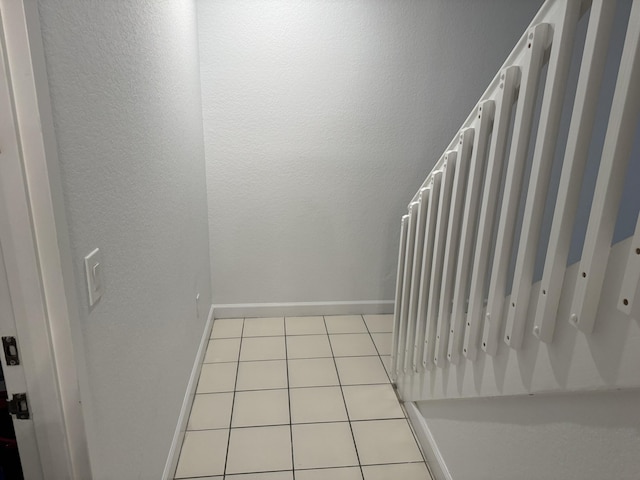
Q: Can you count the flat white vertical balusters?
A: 13